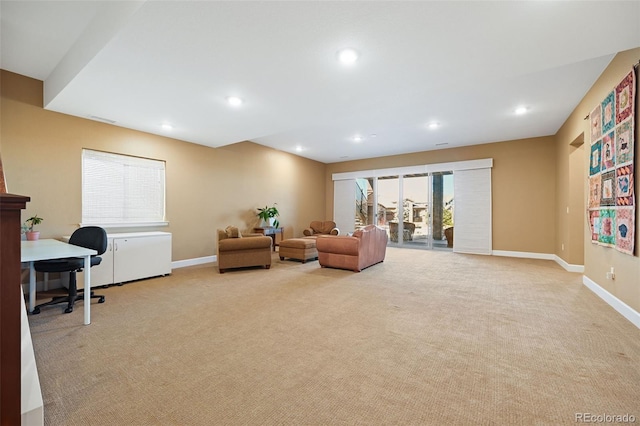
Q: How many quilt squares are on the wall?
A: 12